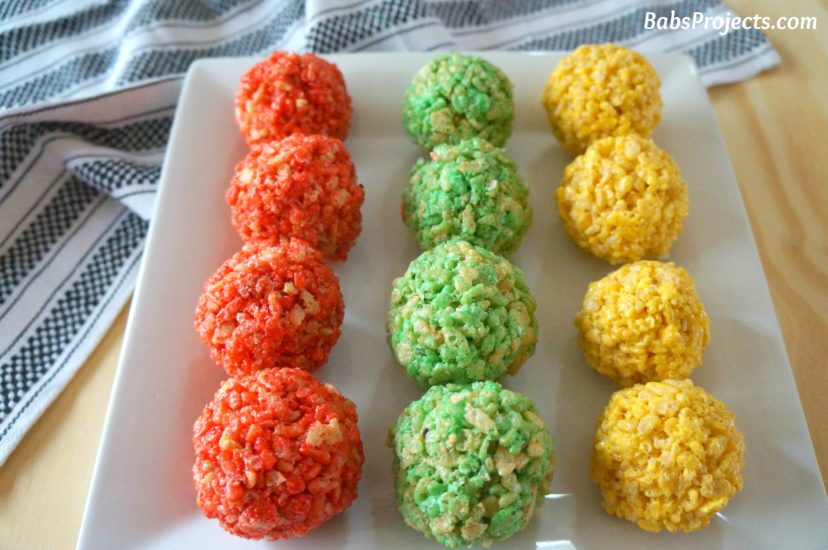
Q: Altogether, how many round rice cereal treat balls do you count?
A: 12